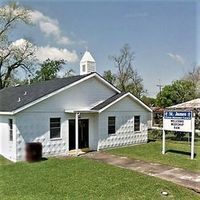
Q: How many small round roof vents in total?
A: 2